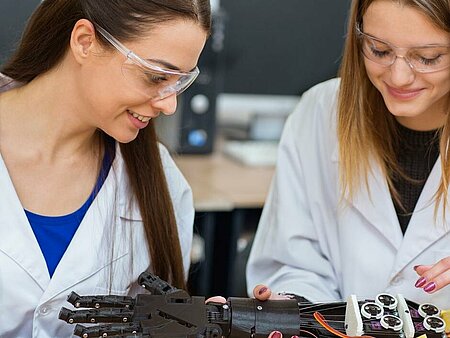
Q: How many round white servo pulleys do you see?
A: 5